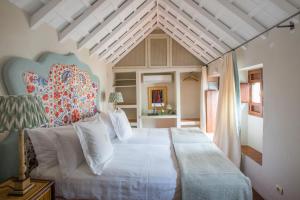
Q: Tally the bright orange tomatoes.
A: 0